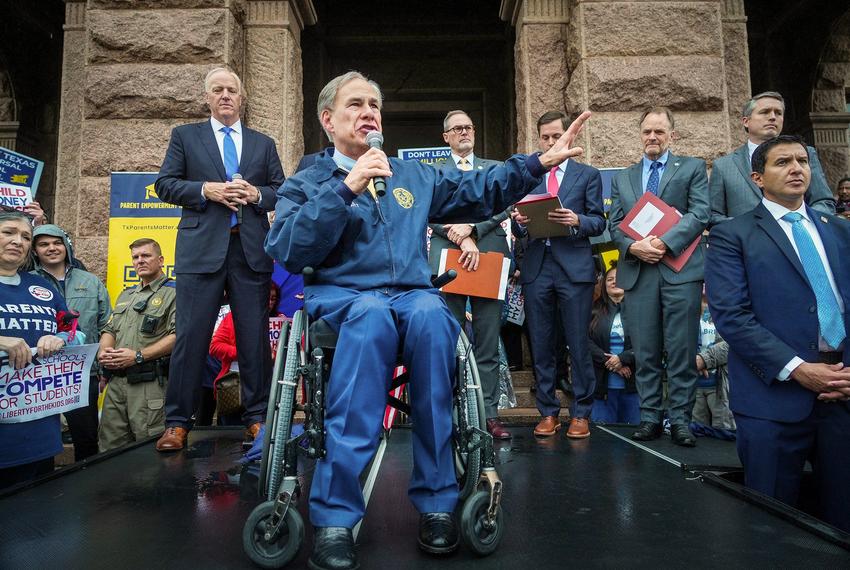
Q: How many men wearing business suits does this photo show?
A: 6